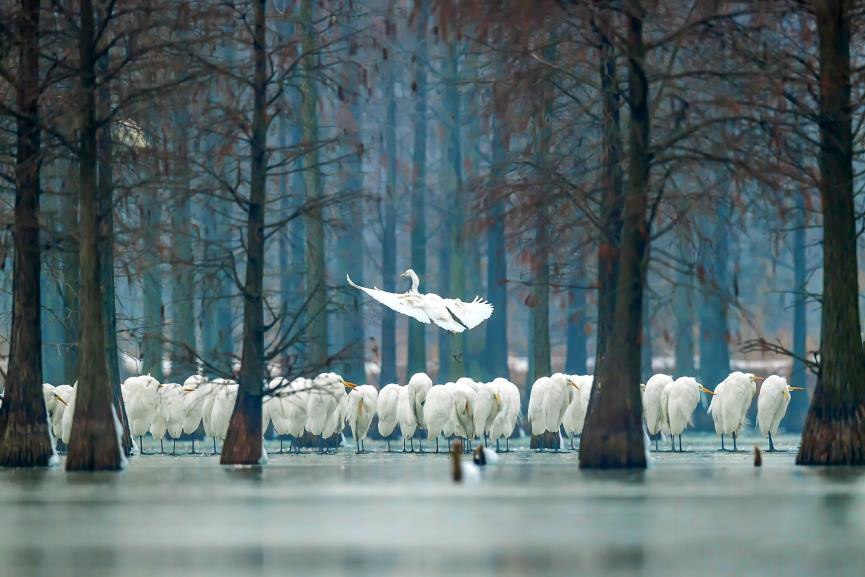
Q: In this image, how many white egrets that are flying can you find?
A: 1